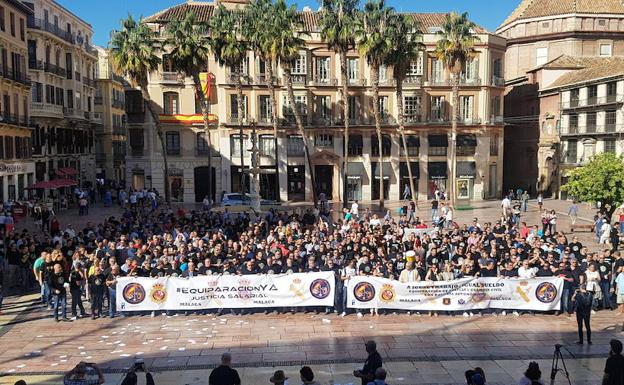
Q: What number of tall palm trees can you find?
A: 9